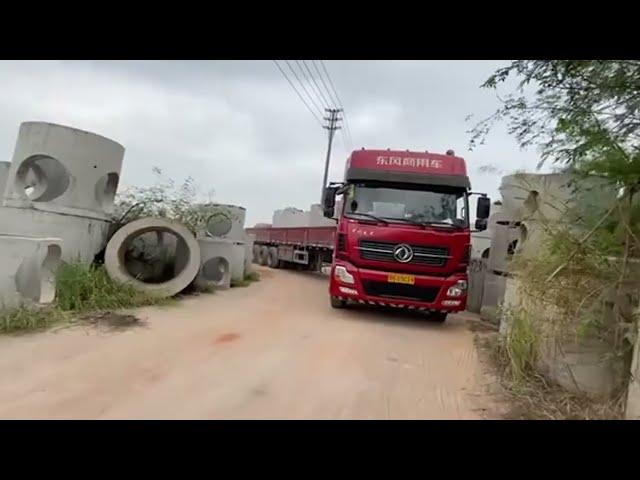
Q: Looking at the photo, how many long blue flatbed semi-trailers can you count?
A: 0